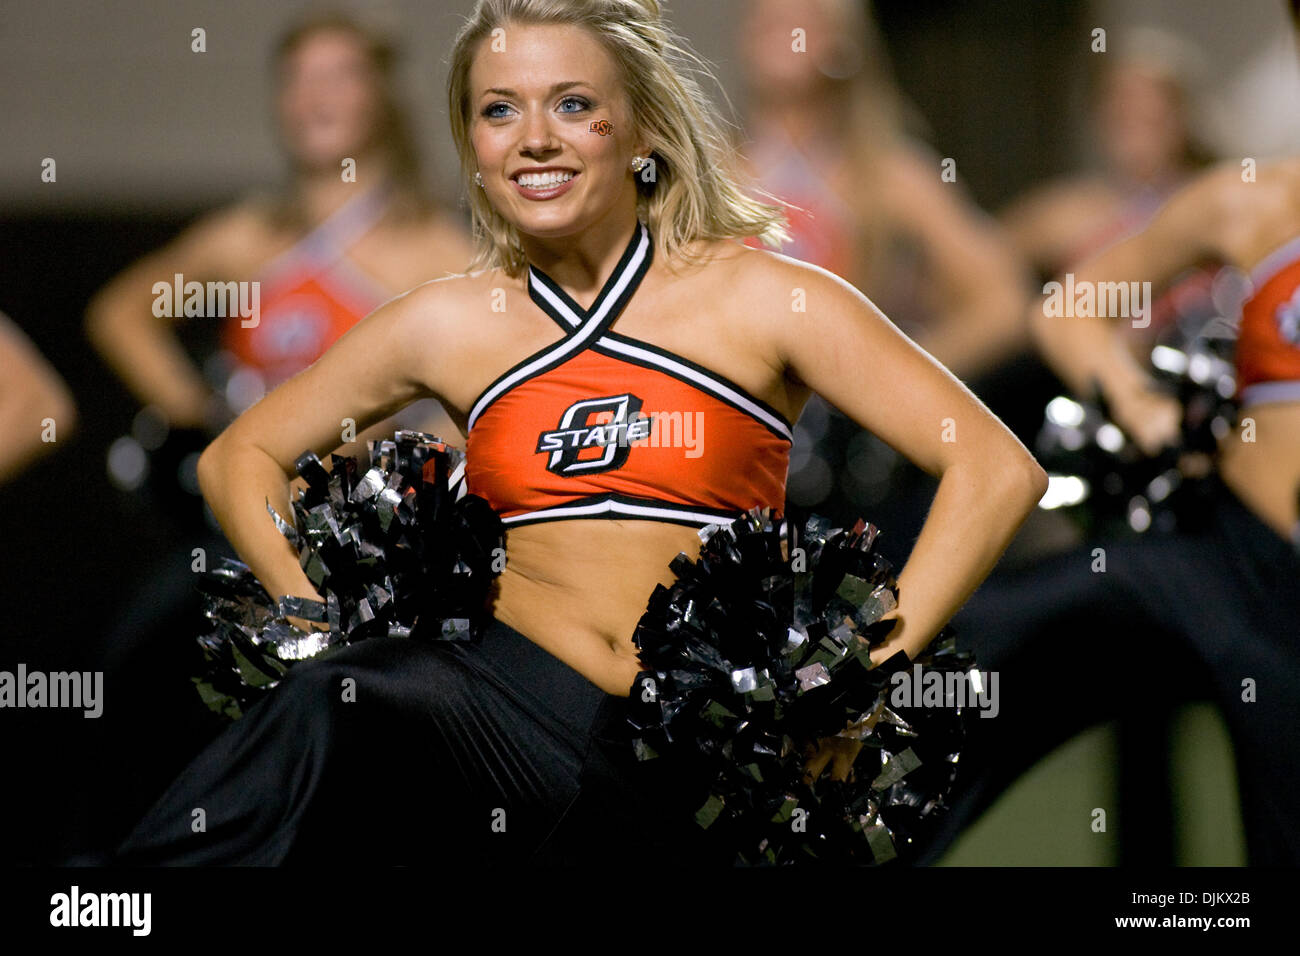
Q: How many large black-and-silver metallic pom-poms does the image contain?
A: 2